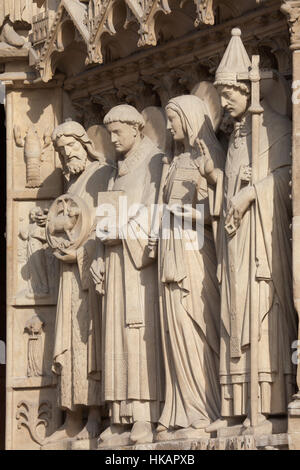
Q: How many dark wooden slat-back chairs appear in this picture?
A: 0